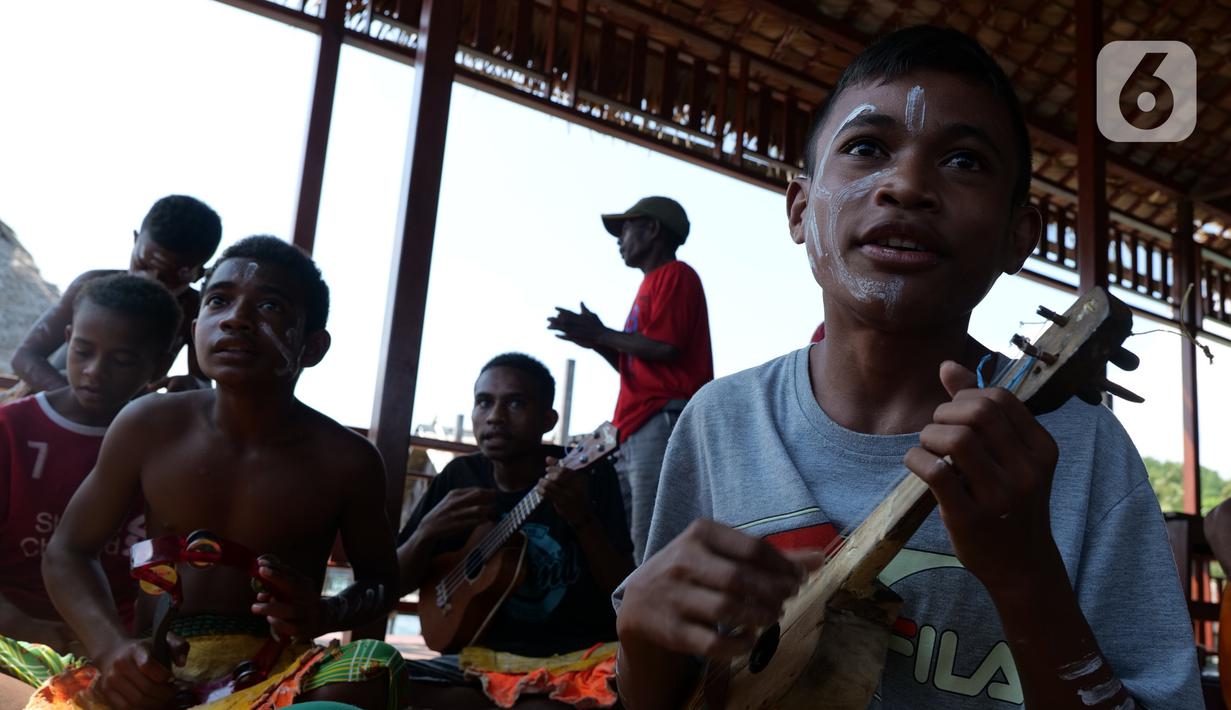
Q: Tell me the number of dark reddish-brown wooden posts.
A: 4